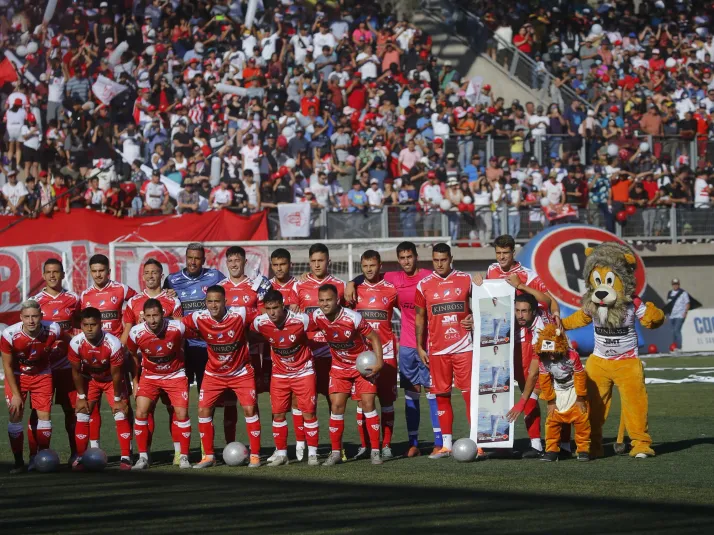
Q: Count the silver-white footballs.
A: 5